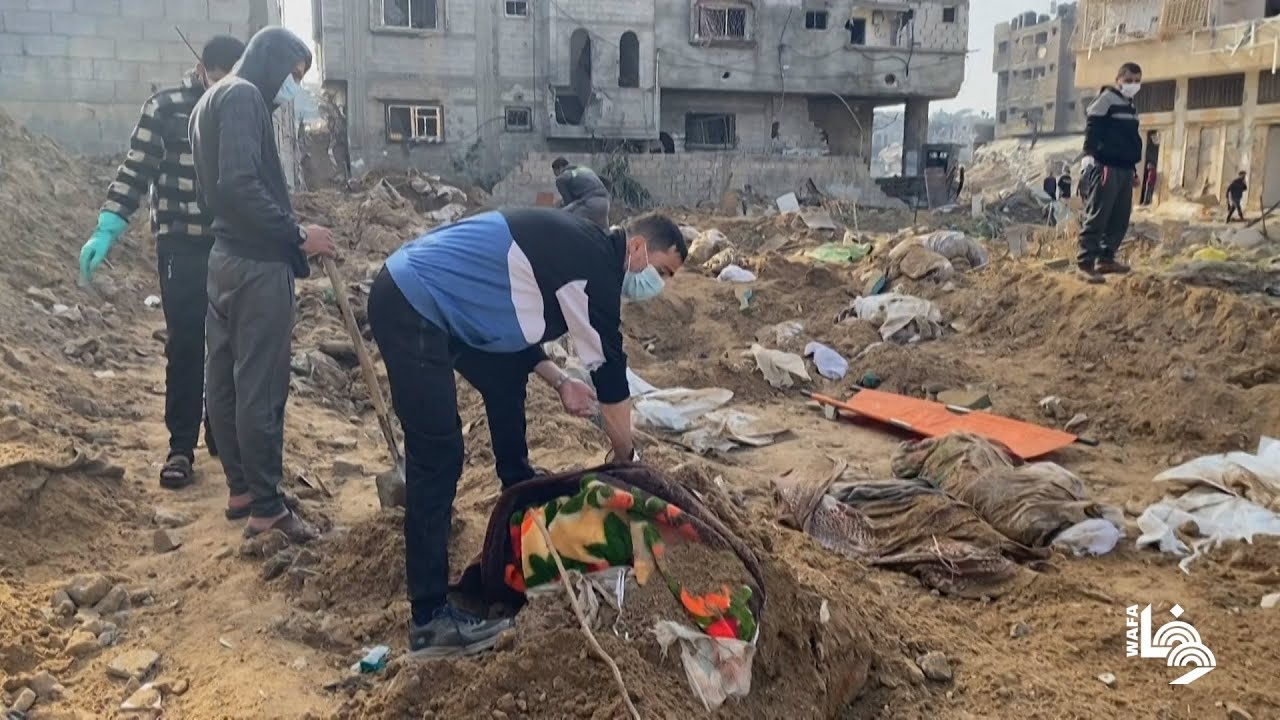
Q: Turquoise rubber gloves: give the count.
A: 1